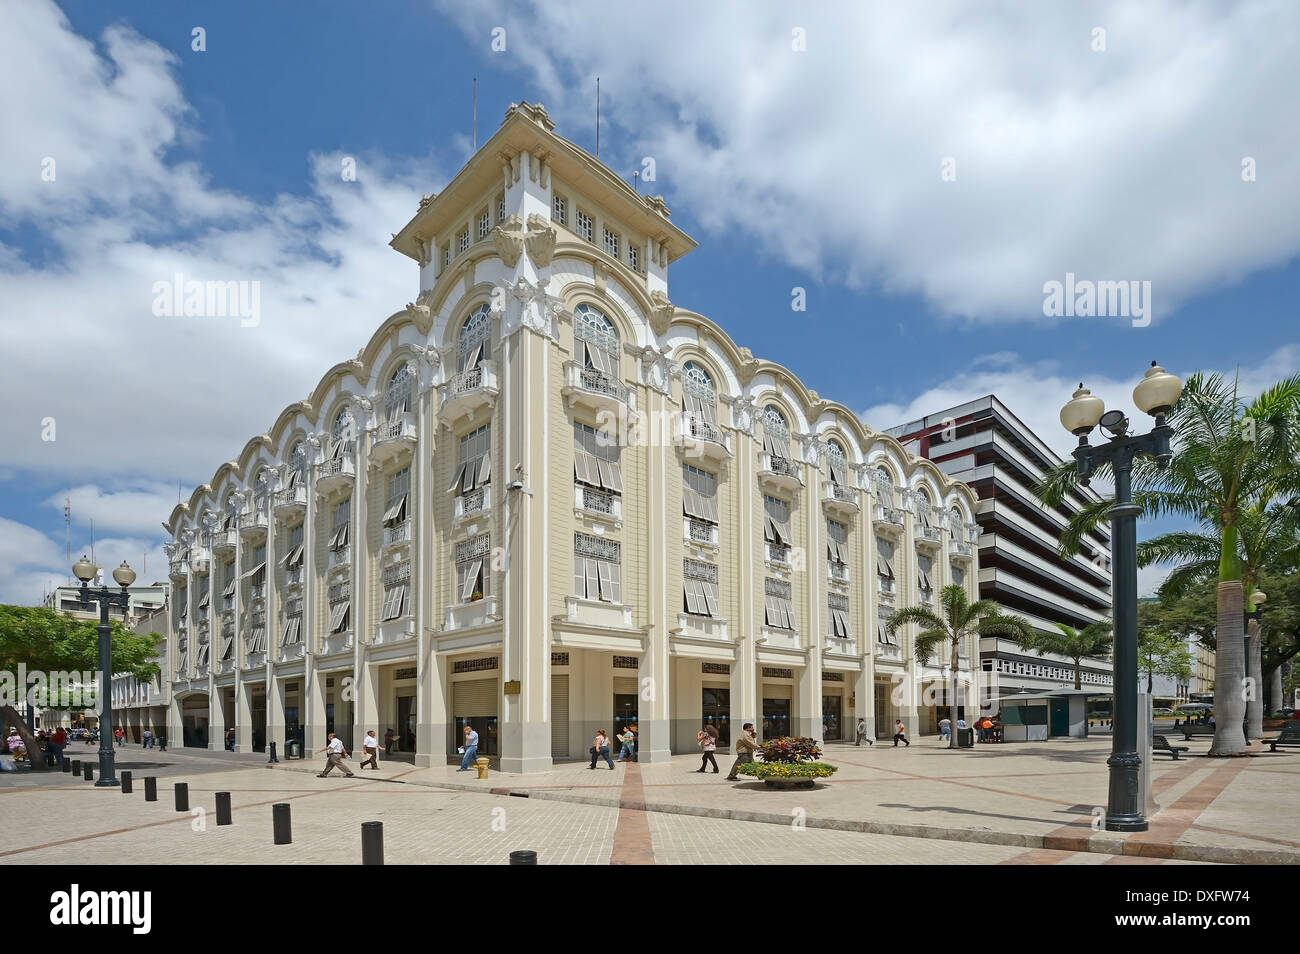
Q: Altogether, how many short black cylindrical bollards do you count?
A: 10